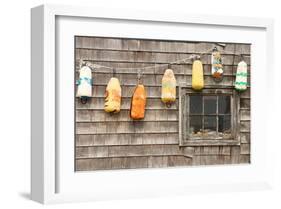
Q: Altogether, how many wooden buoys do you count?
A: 7